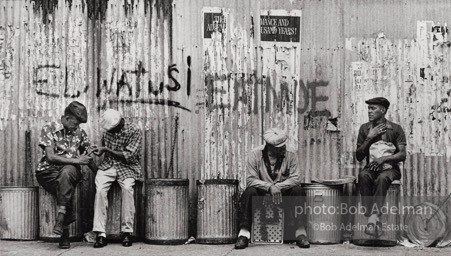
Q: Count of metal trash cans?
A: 7